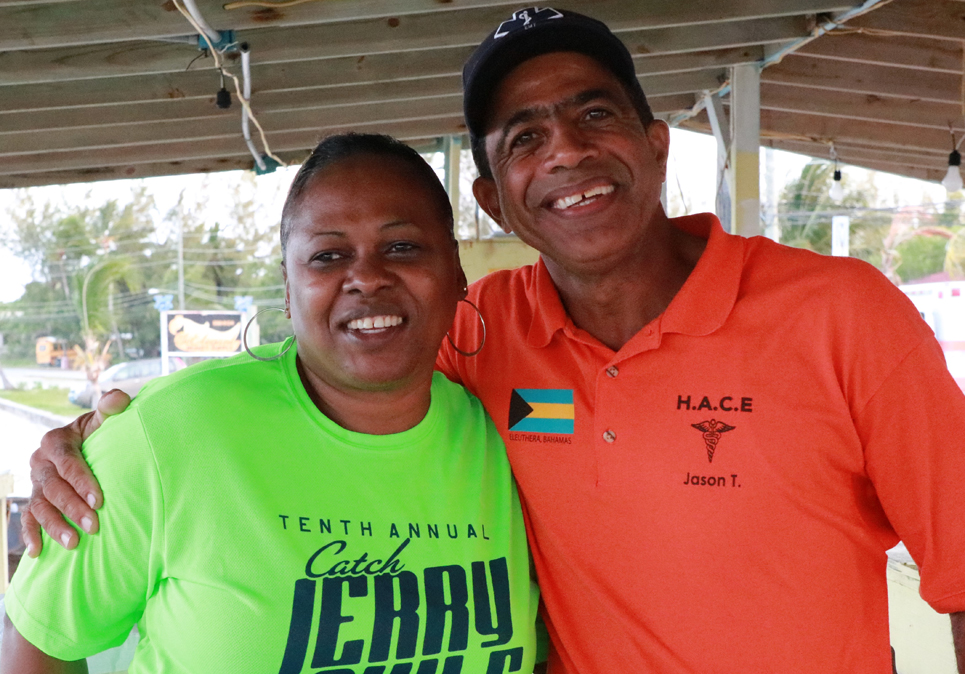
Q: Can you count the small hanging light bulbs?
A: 2